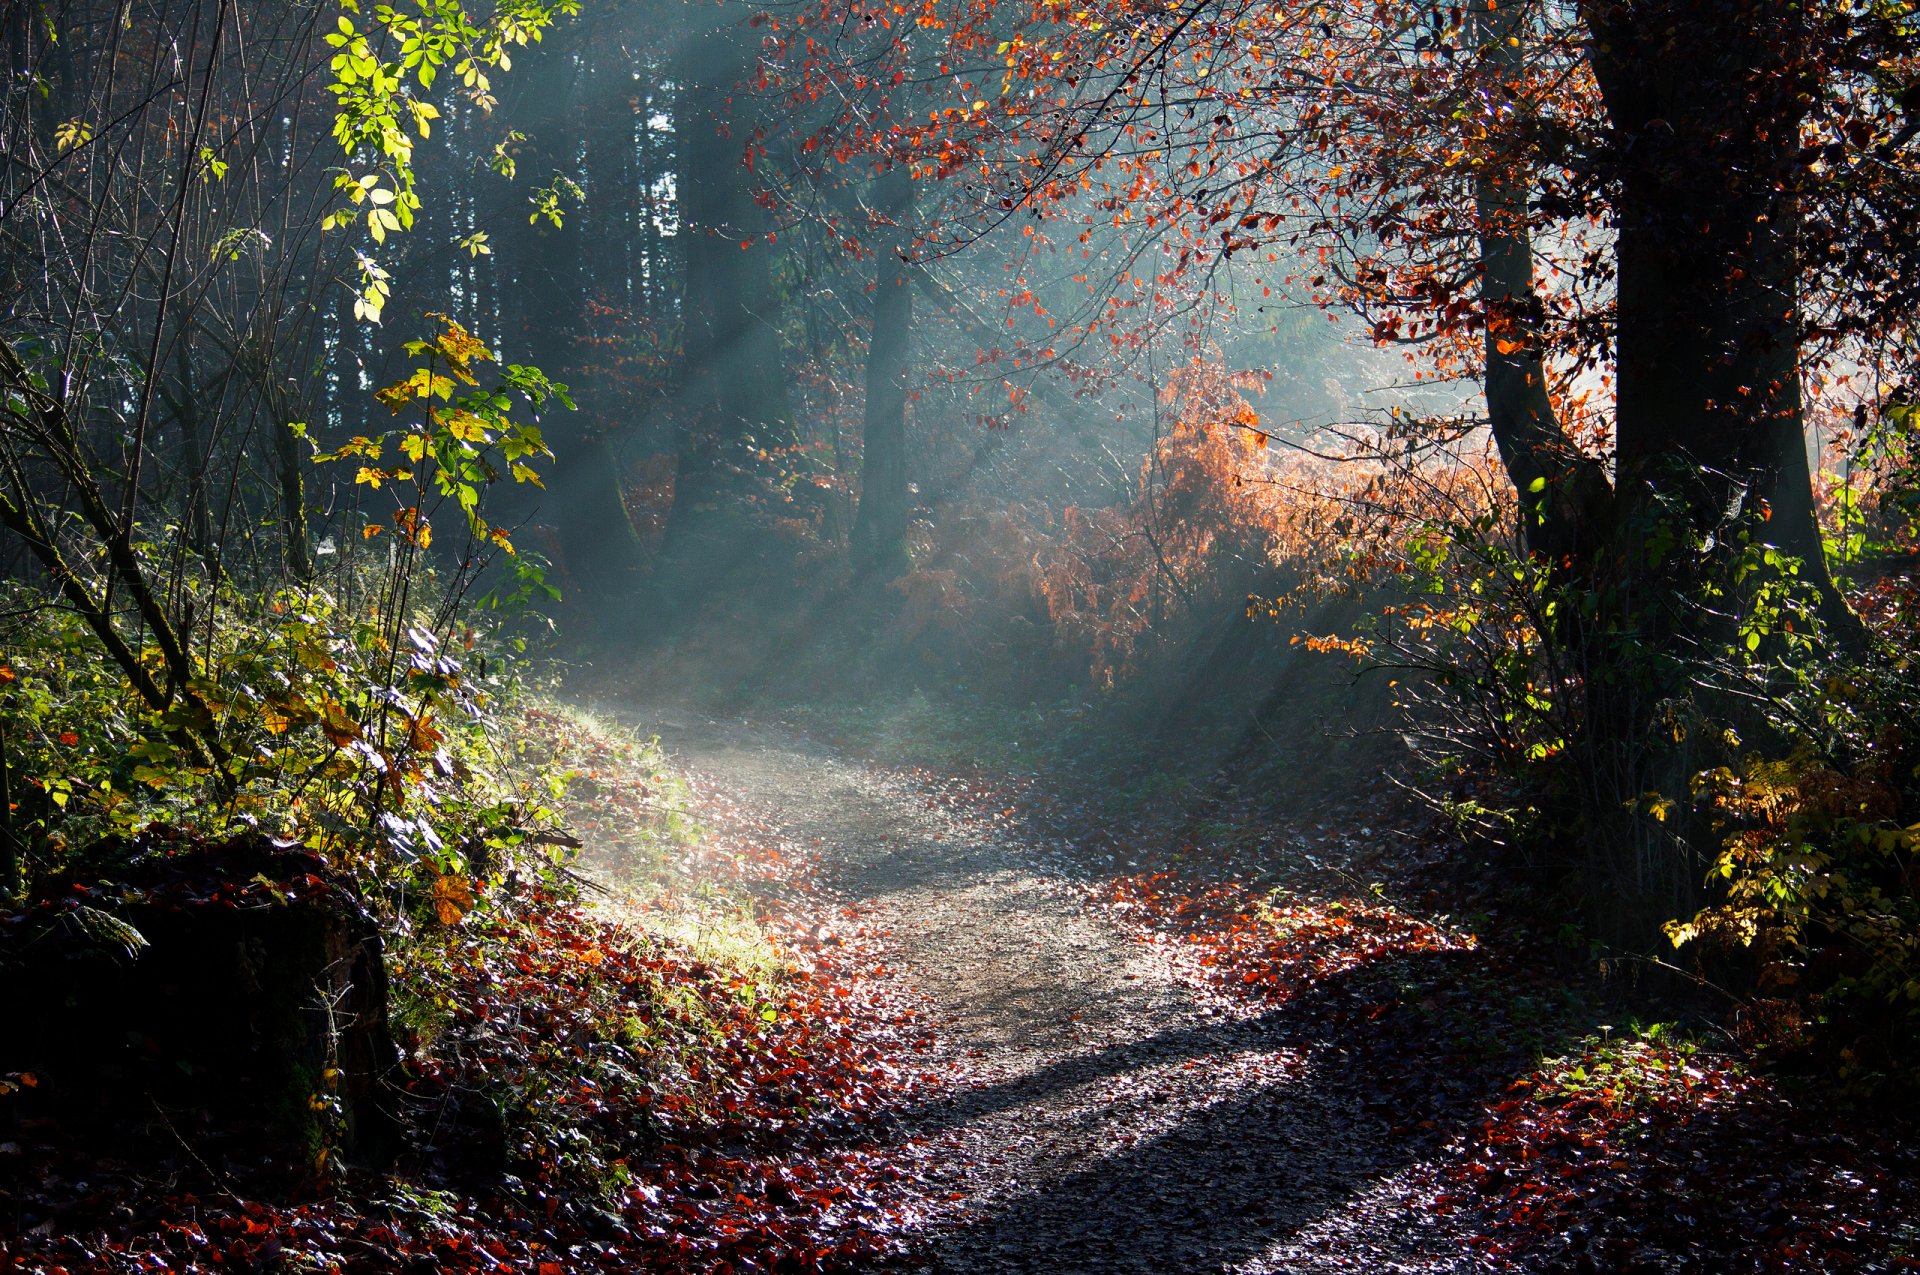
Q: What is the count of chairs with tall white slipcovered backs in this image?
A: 0